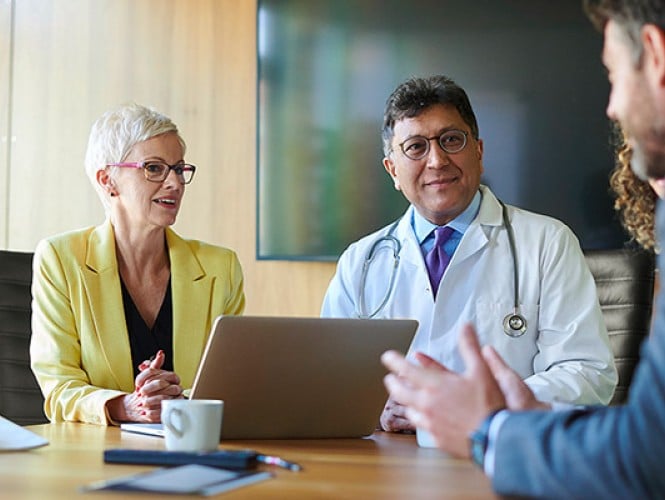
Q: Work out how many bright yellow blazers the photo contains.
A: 1